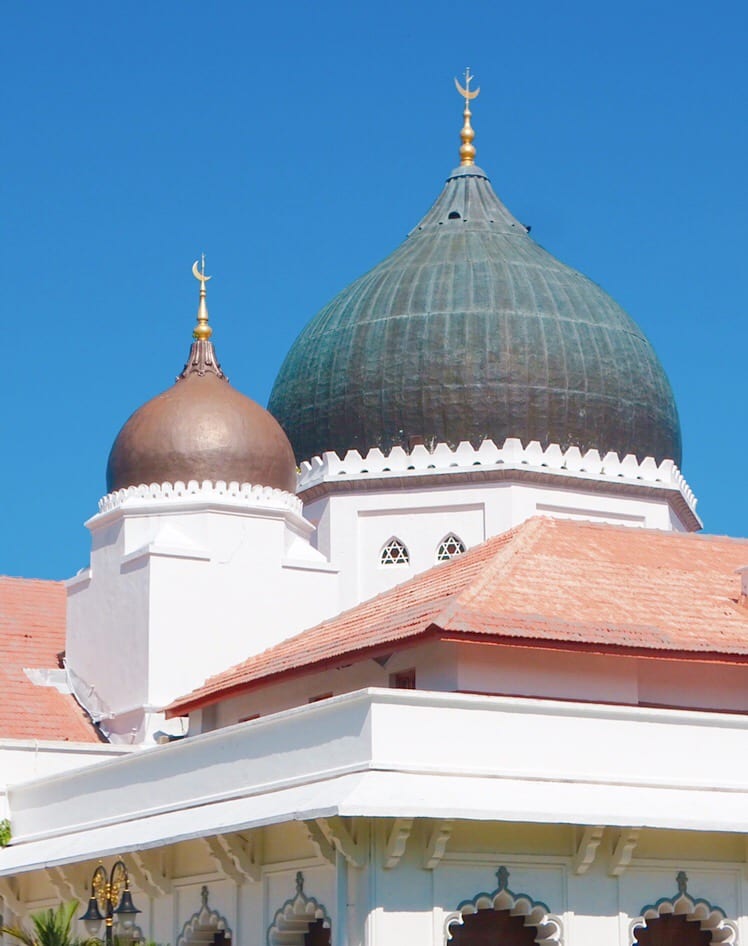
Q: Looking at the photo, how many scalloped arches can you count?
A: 4